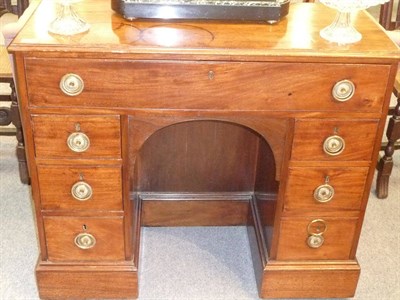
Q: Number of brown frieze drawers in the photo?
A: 1